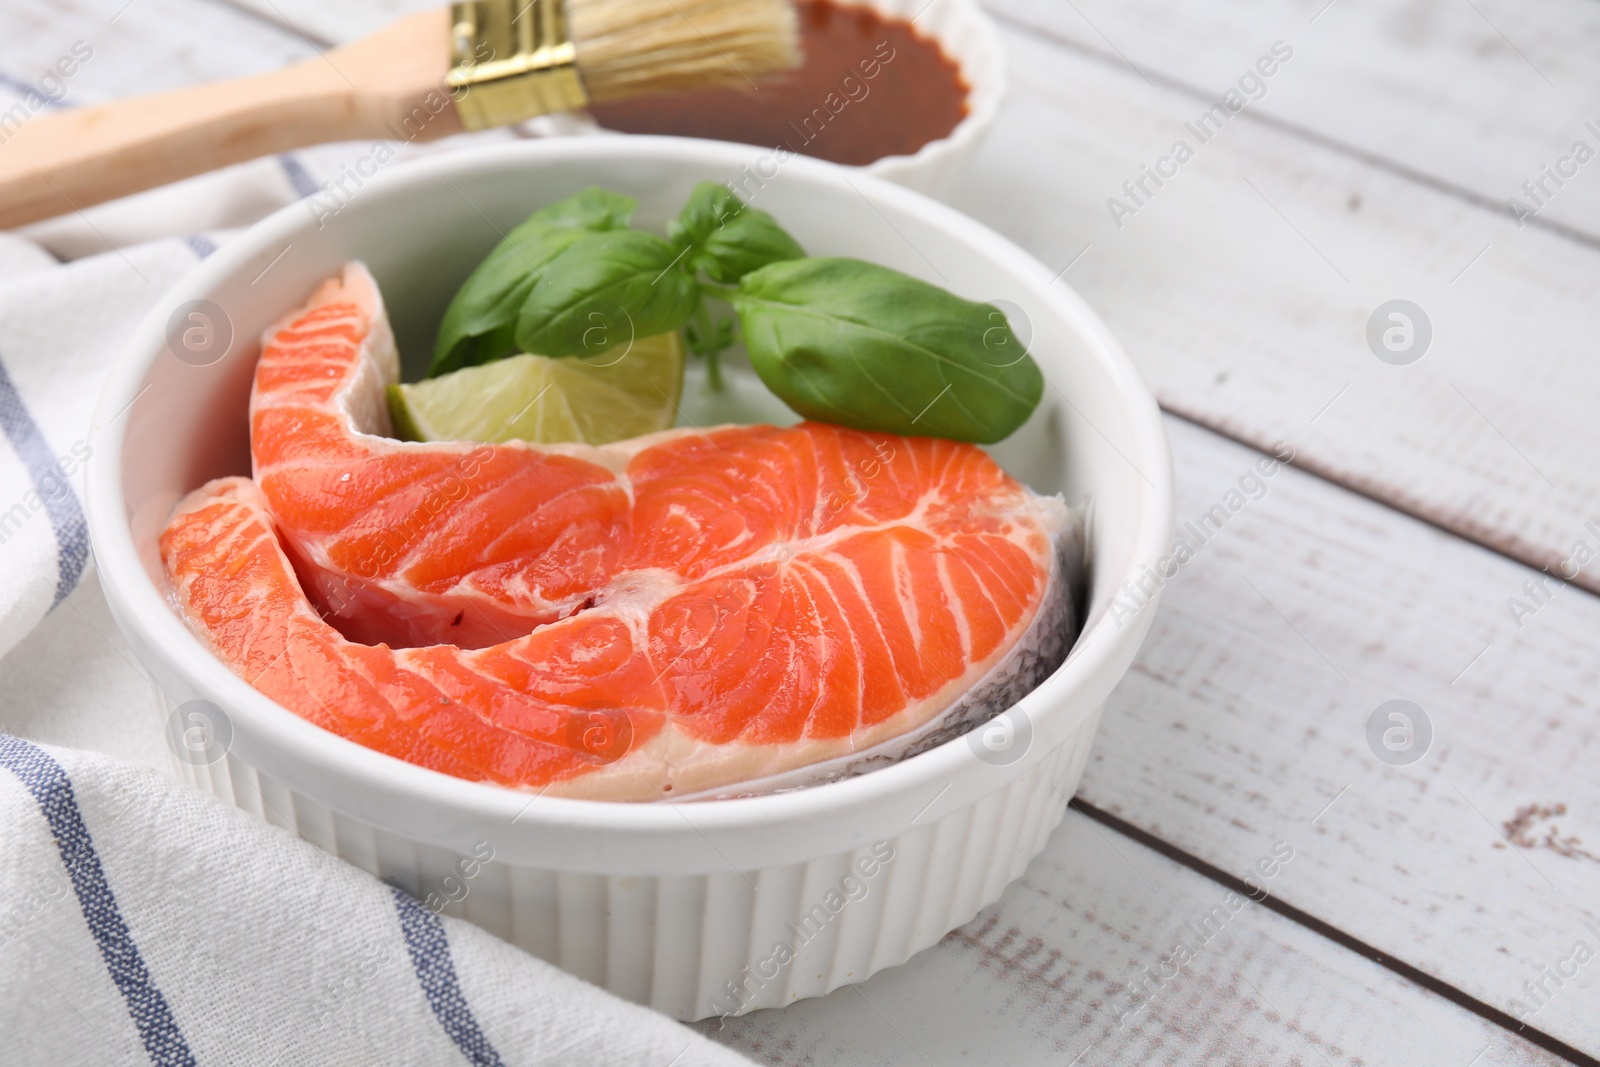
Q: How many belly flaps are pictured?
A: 2